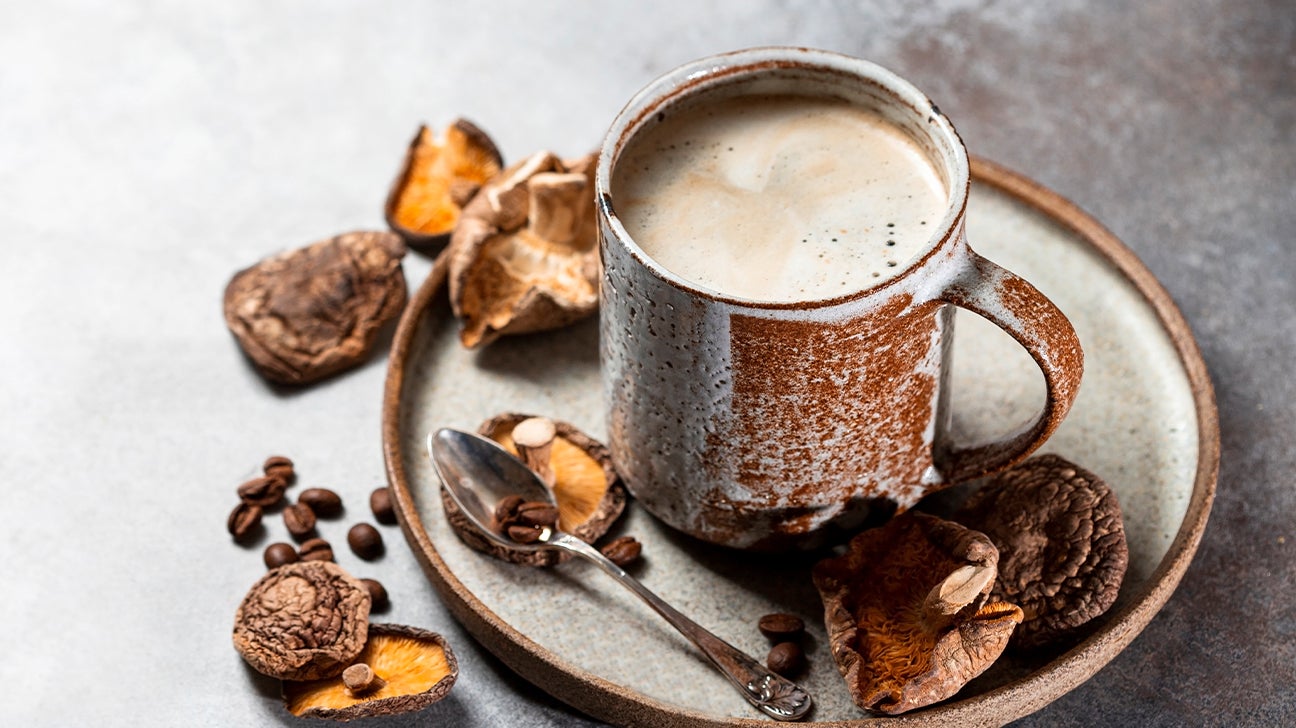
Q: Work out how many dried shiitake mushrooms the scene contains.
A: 8